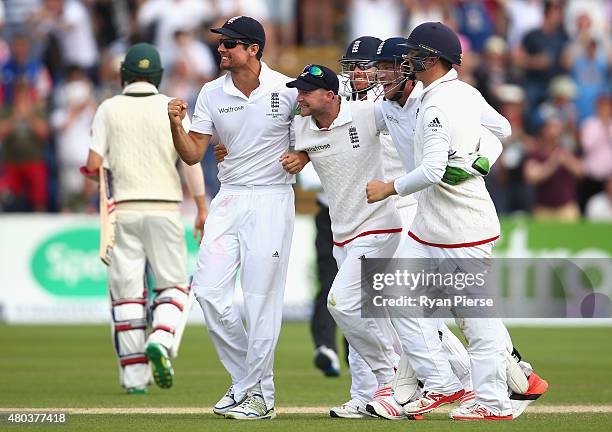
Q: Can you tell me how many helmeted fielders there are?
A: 3